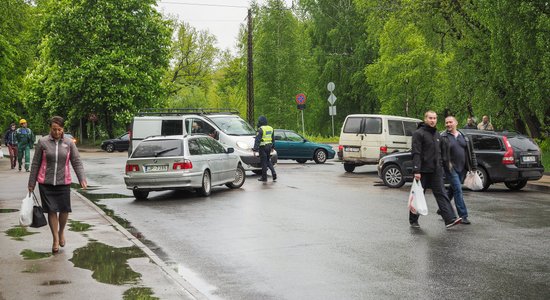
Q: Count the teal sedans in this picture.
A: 1